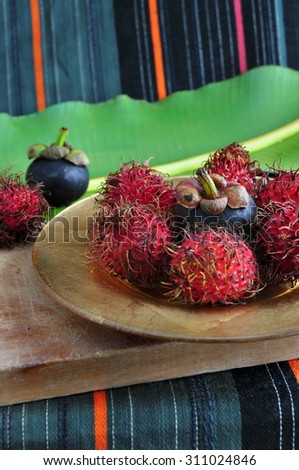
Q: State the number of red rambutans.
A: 7